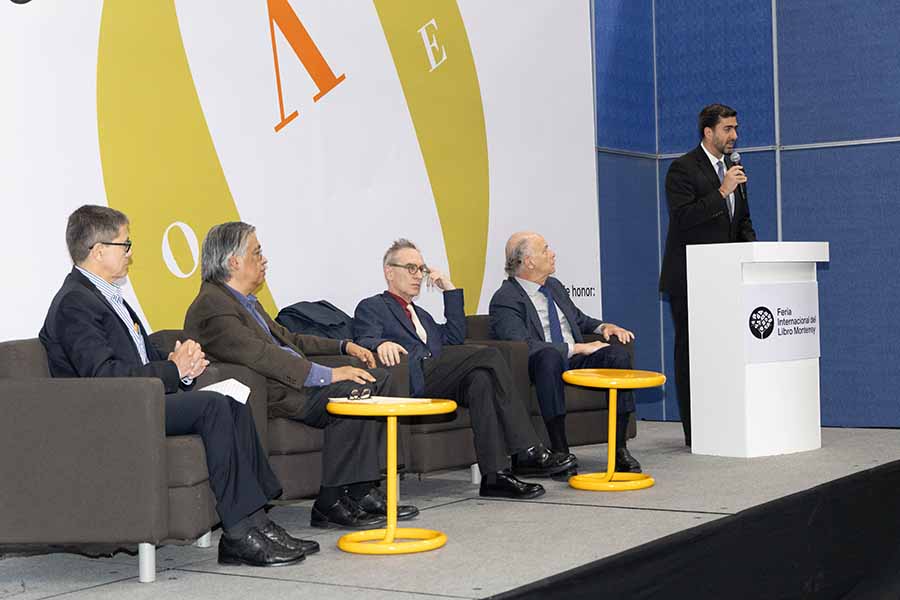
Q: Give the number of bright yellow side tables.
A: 2